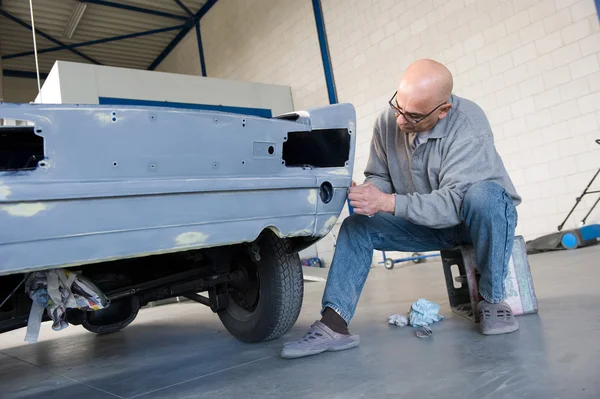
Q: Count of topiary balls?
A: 0